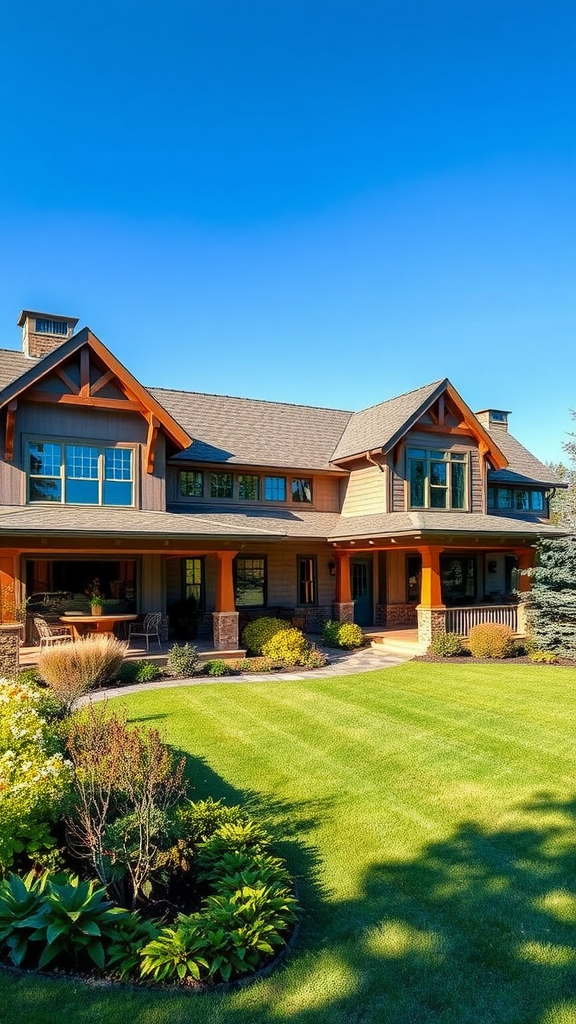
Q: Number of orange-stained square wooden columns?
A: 5